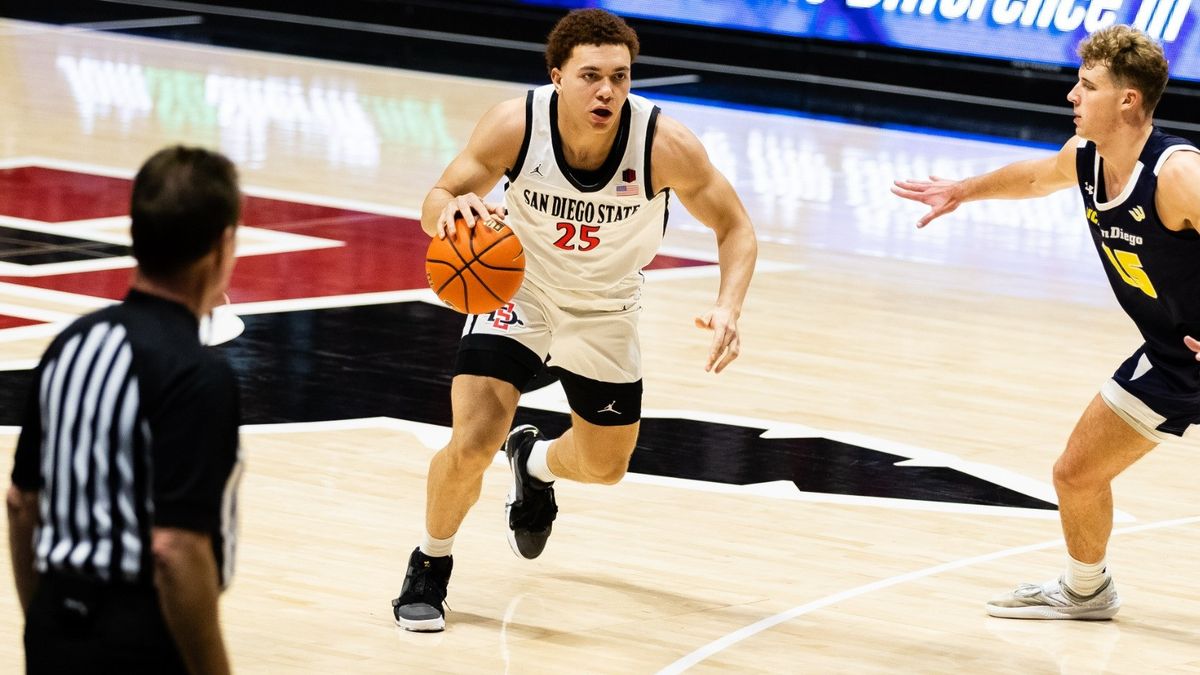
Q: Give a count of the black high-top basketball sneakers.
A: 2